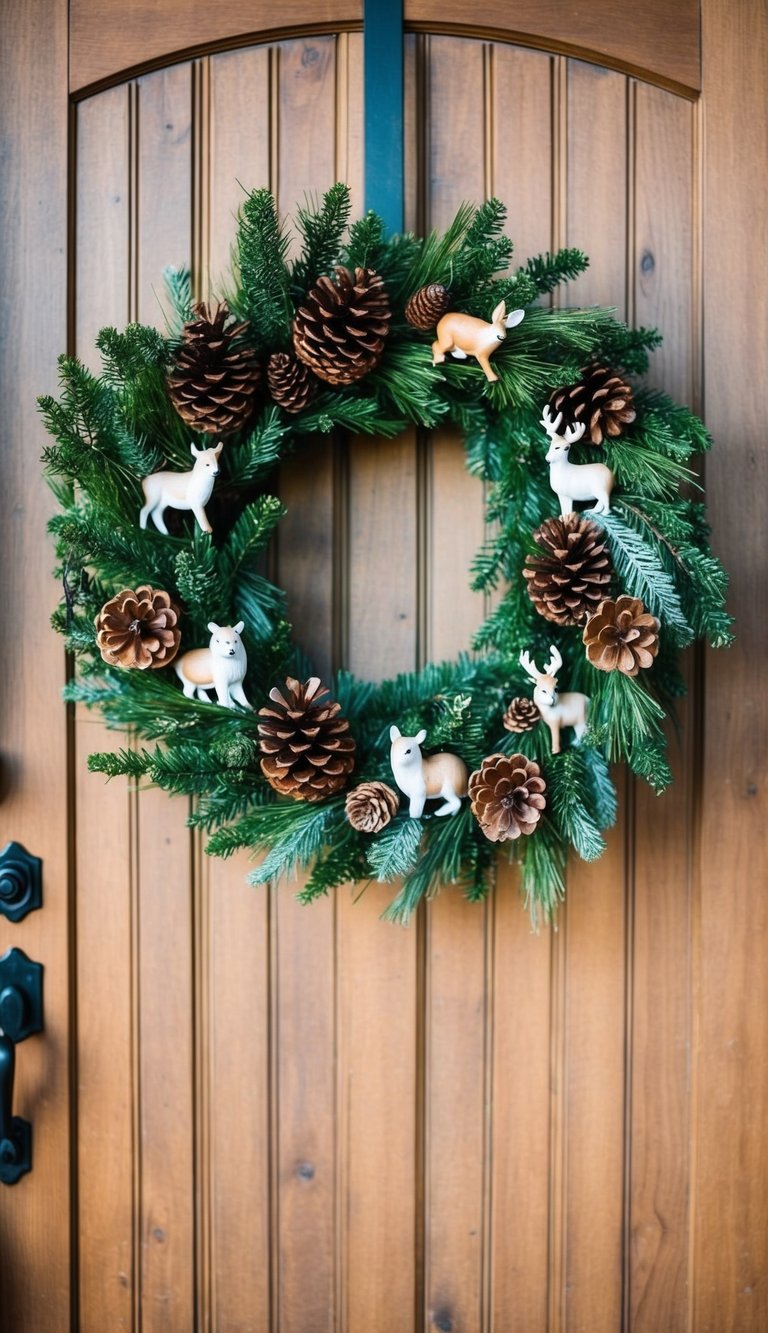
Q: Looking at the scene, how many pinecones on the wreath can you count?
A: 12